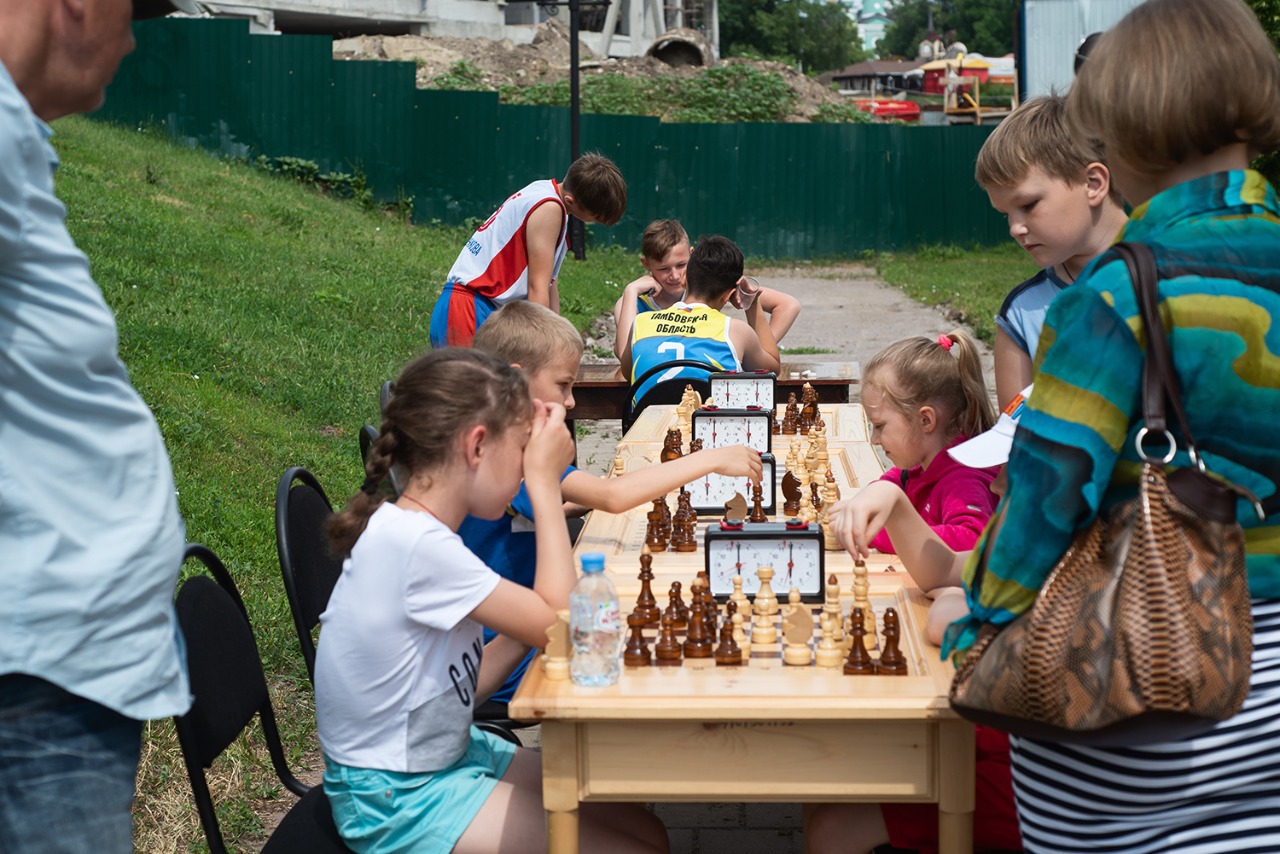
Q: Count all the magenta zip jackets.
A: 1